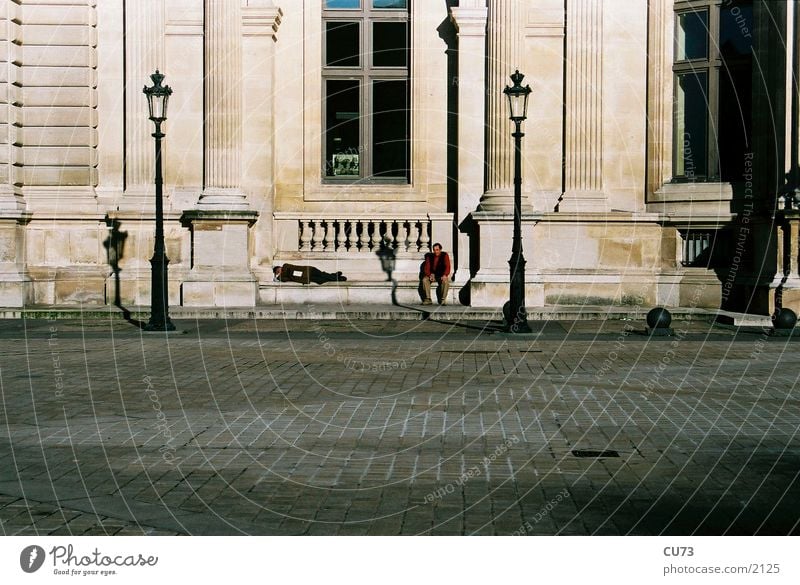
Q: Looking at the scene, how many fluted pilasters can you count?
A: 4